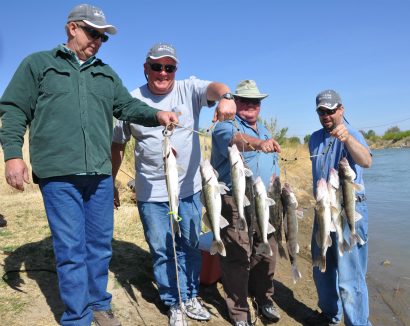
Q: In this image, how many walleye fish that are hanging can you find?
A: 10